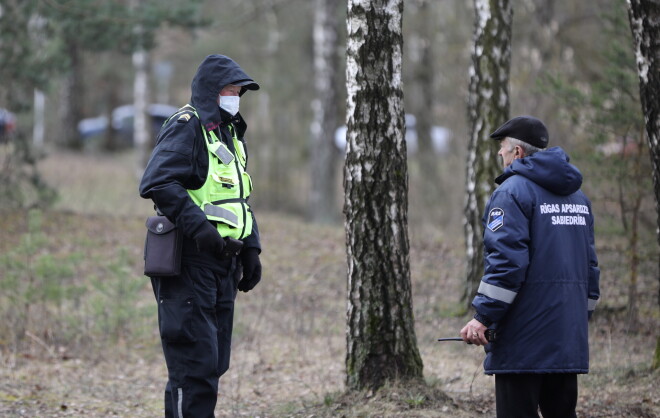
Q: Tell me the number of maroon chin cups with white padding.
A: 0